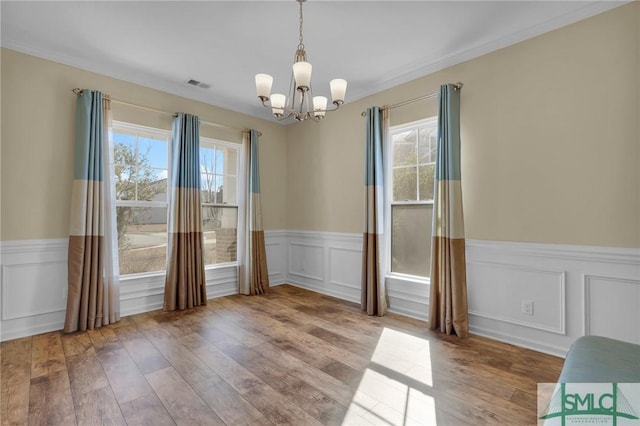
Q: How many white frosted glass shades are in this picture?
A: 5